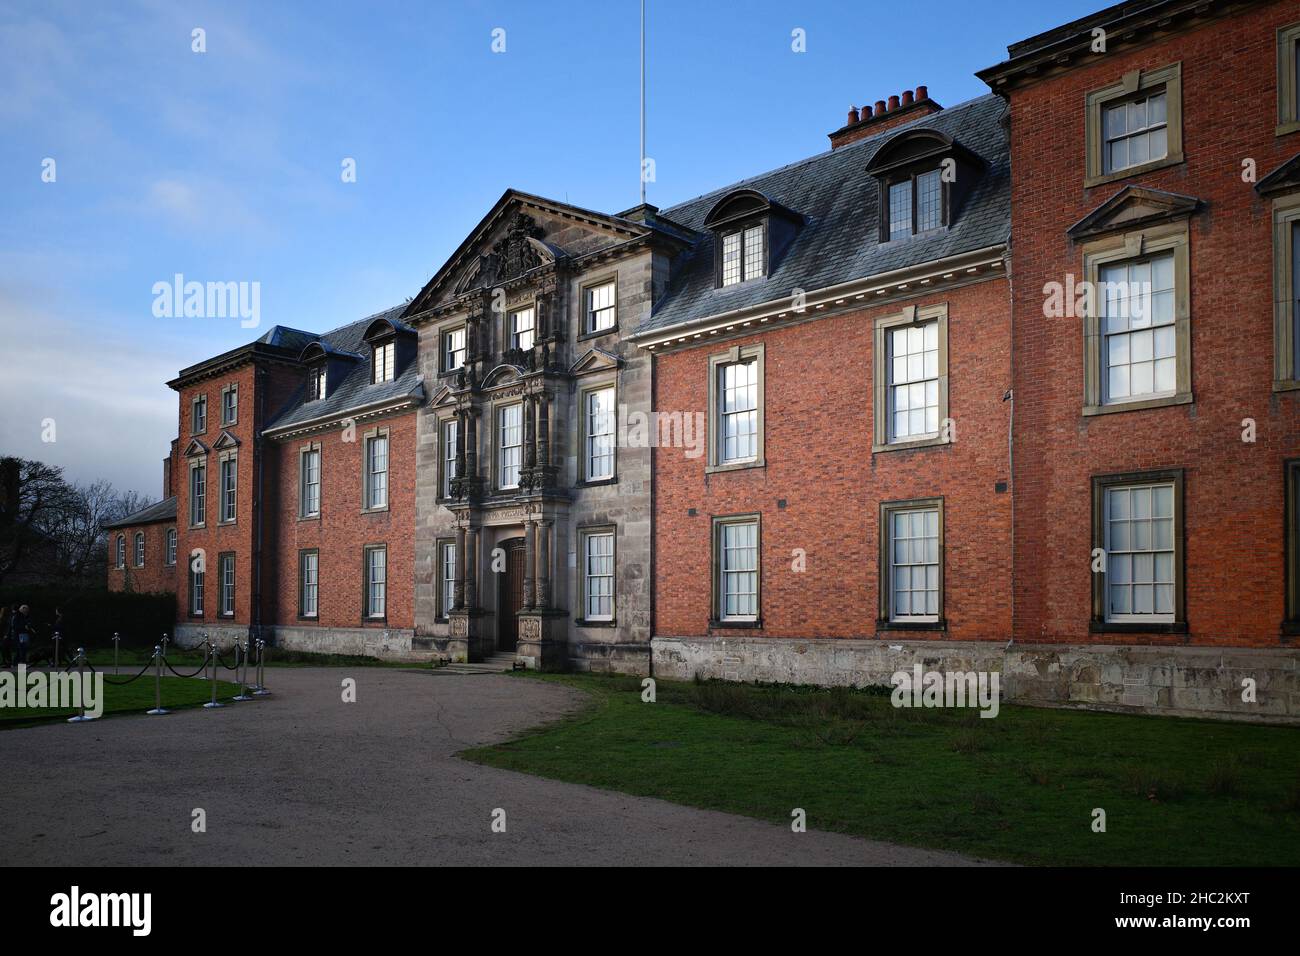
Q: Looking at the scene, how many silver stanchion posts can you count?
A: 11